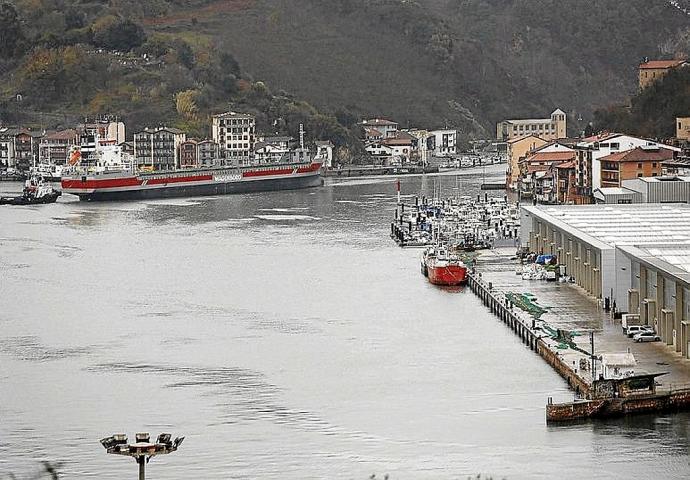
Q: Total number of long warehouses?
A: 2